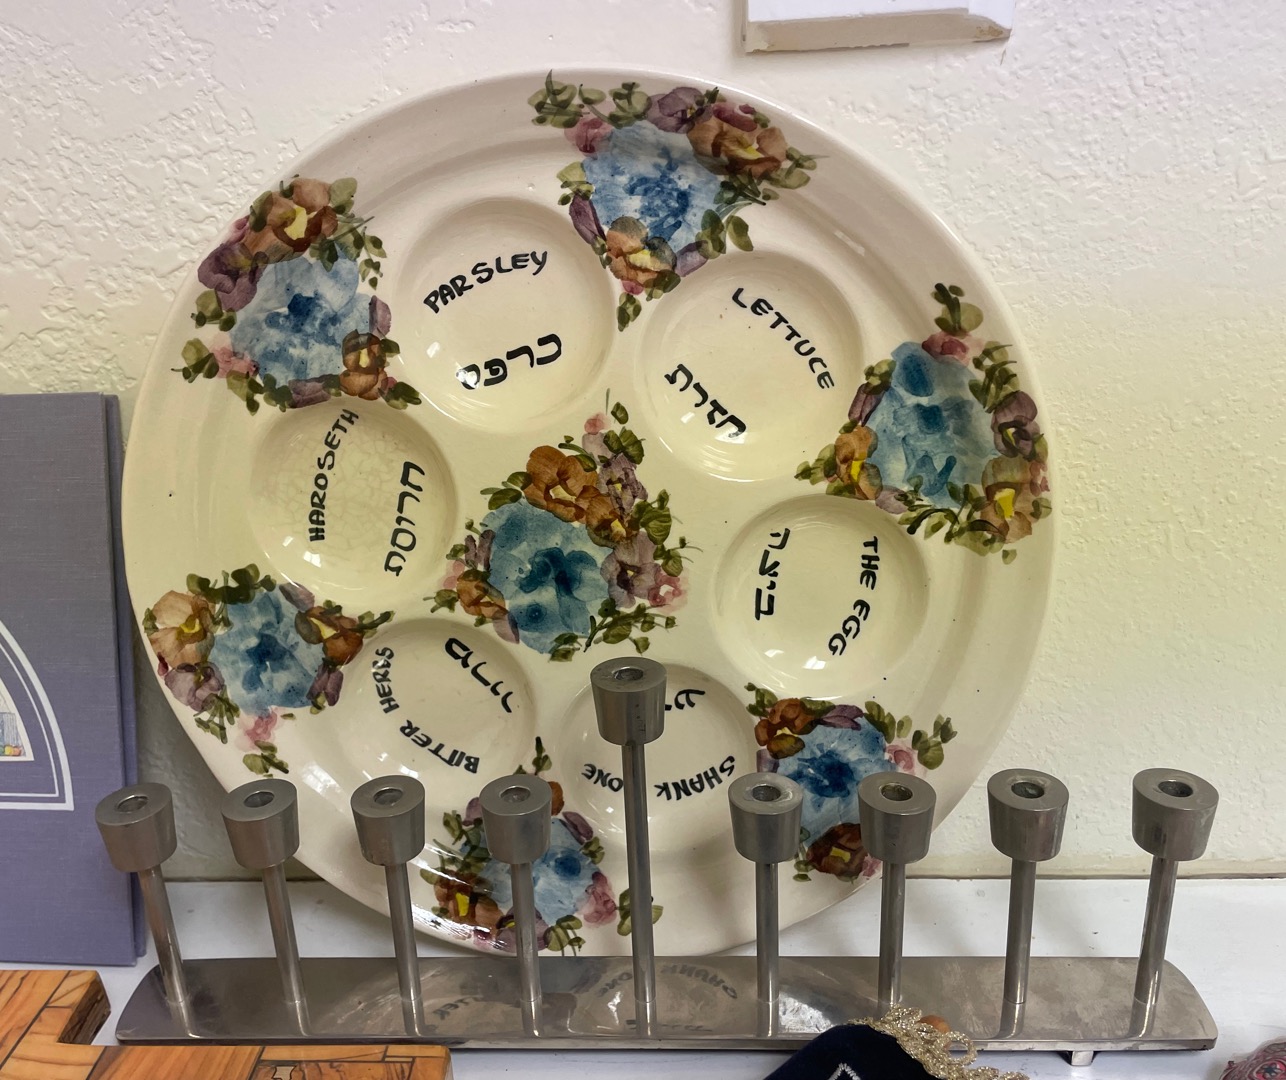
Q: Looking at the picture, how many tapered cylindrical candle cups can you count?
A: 9